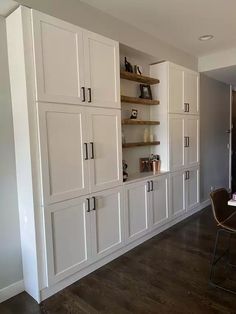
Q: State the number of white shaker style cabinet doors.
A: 14